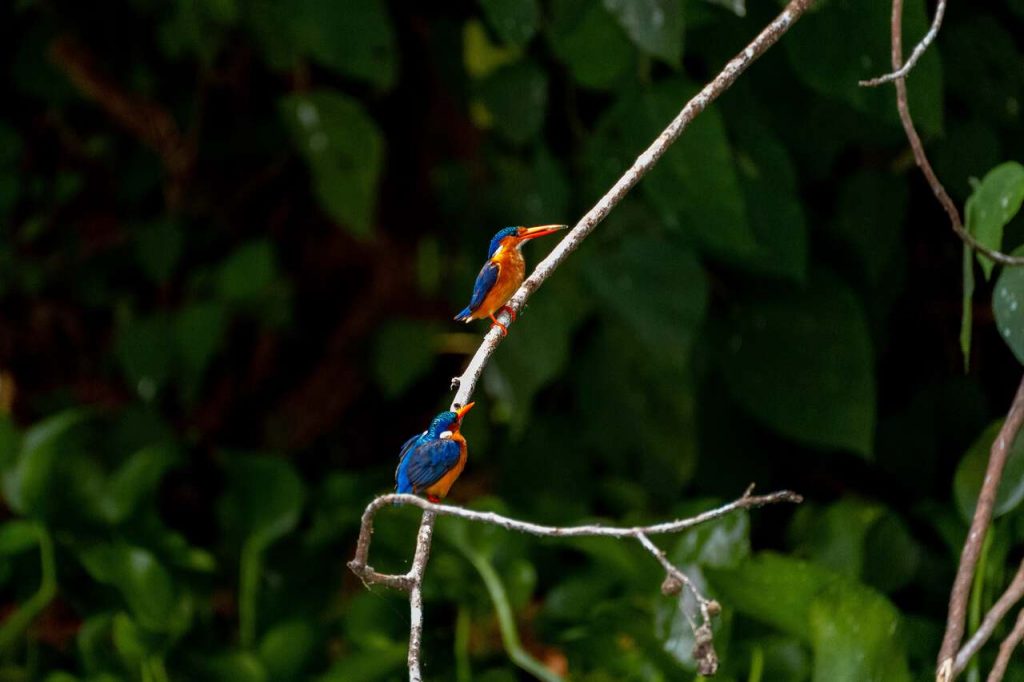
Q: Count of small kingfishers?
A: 2